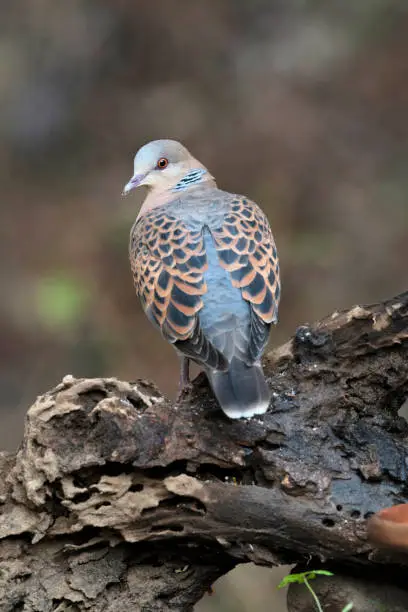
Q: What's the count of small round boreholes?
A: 4